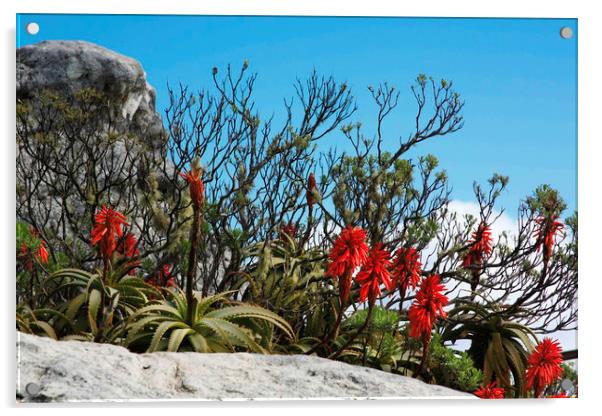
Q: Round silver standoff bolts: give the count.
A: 4